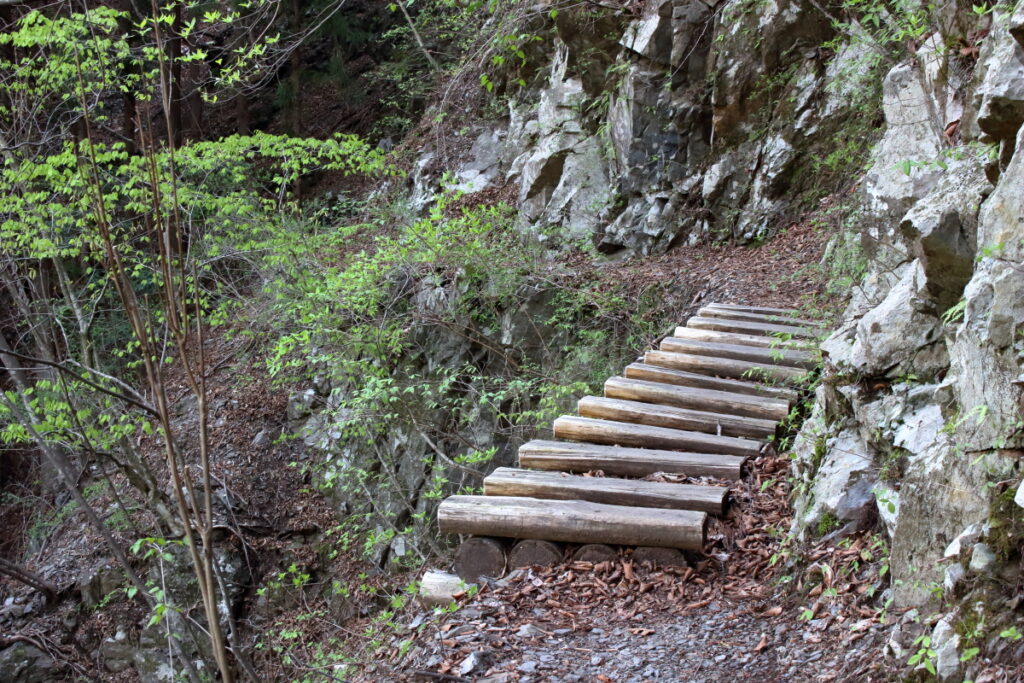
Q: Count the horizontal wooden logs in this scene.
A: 13